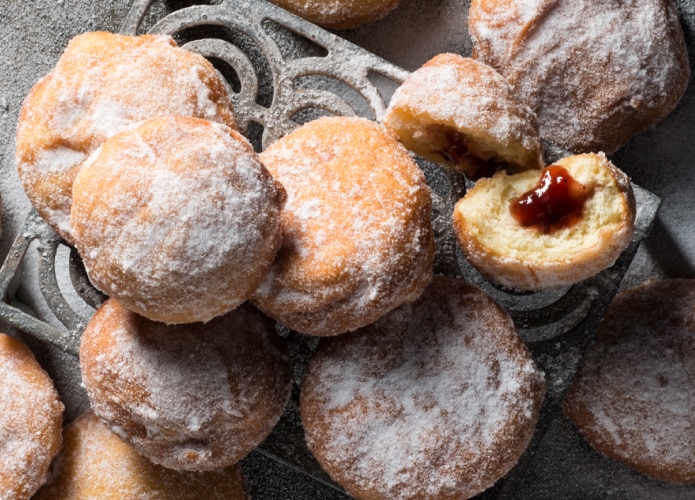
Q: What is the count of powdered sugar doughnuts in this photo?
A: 11